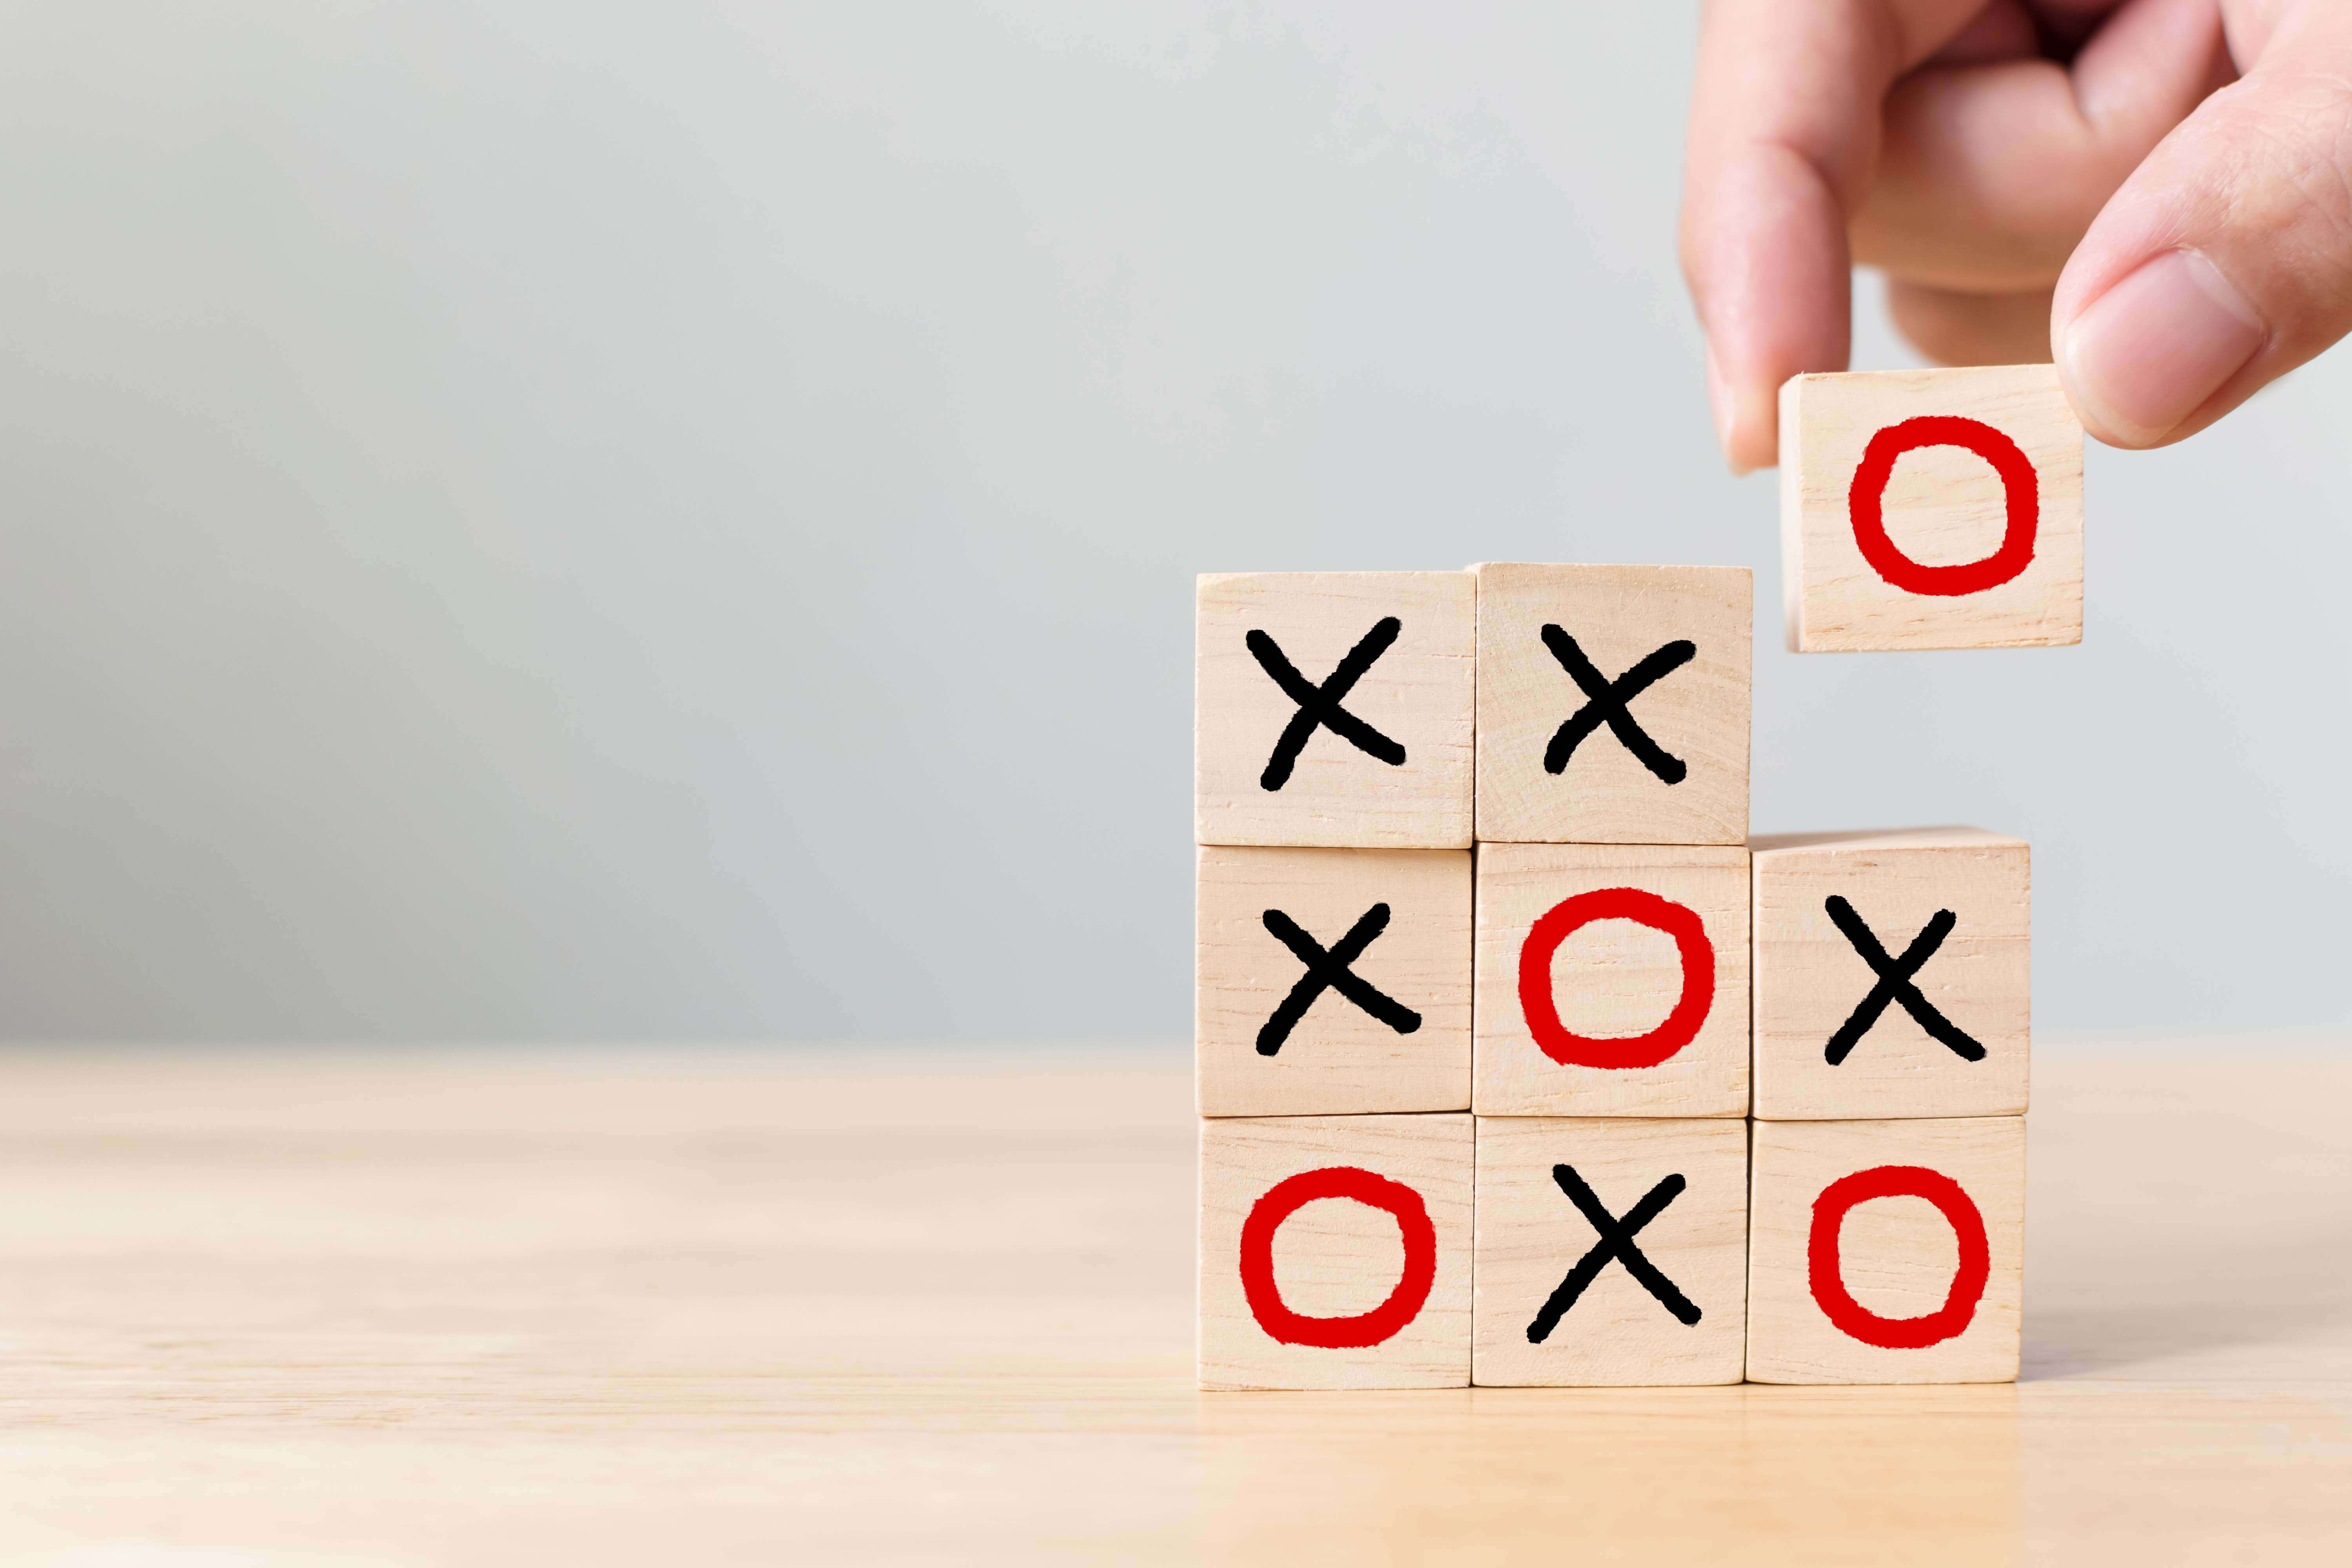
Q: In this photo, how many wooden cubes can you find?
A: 9